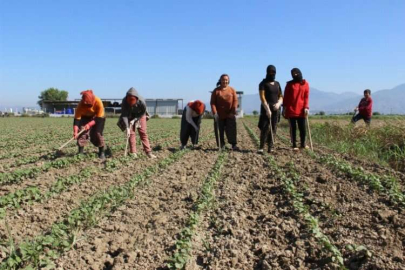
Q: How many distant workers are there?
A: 1